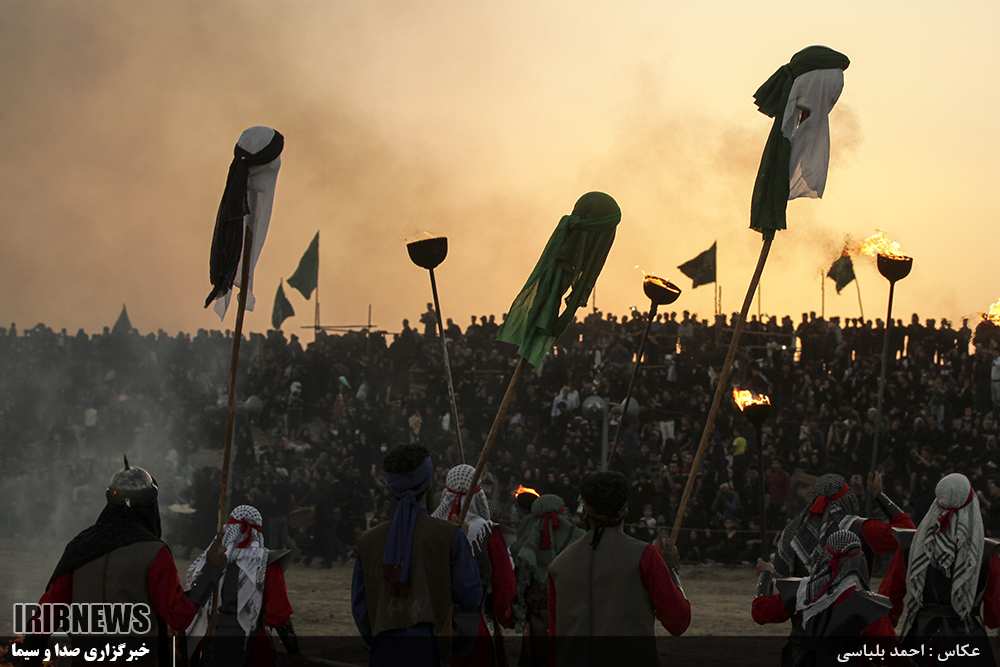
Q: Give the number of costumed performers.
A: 9